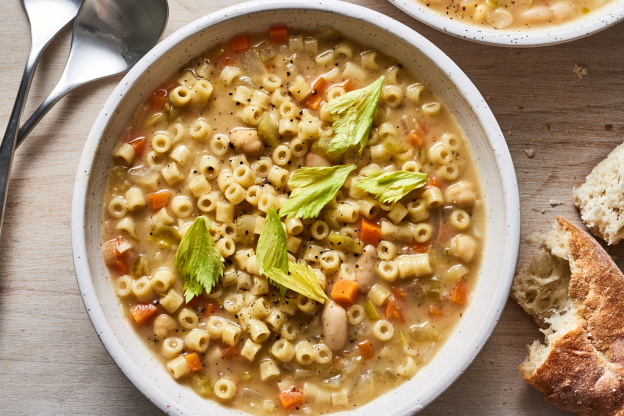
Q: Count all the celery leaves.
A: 6